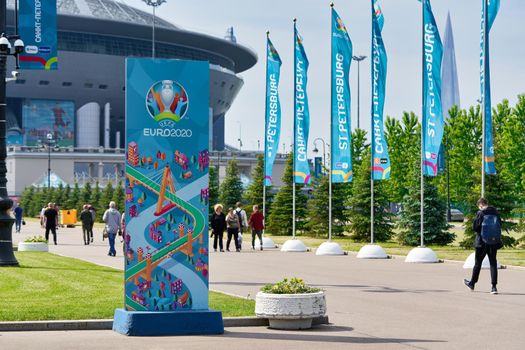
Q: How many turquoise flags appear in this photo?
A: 6